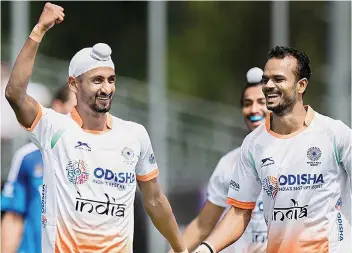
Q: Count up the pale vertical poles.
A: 4